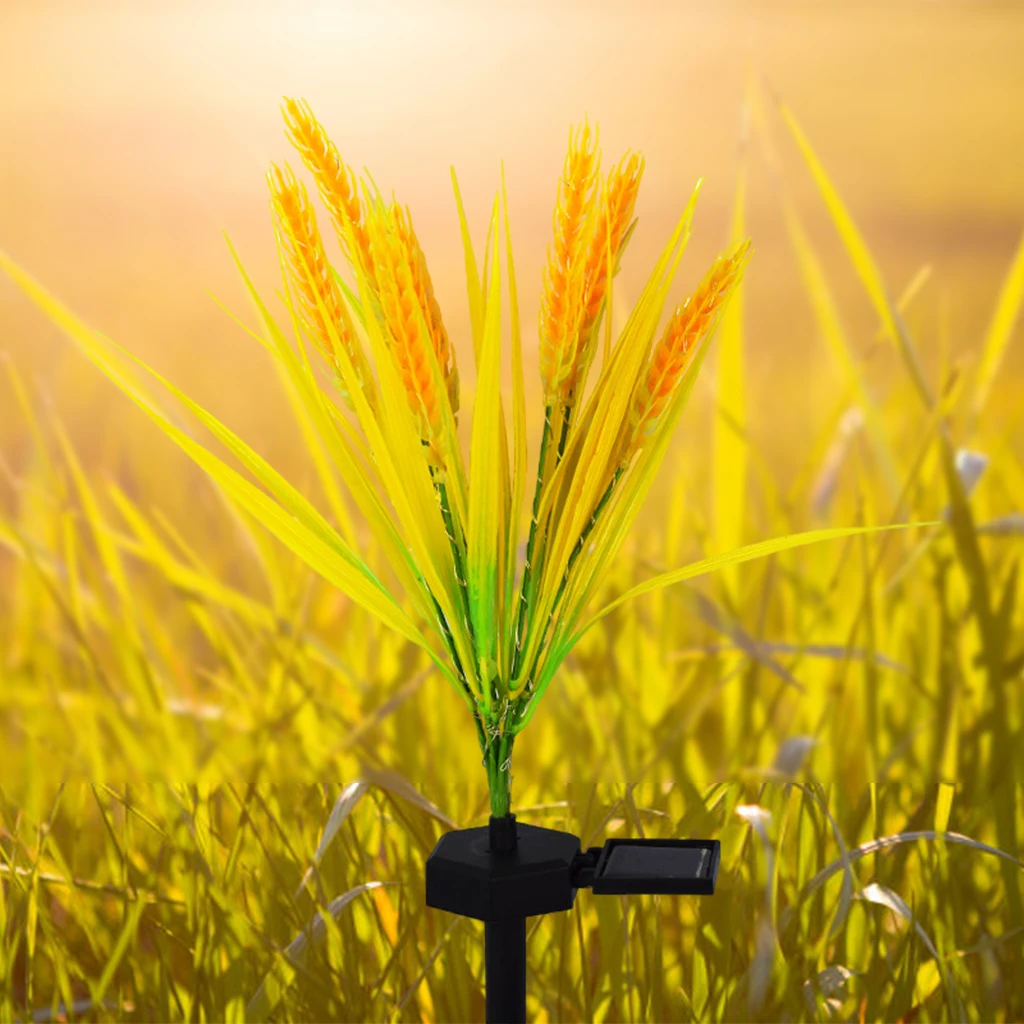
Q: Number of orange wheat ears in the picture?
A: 7